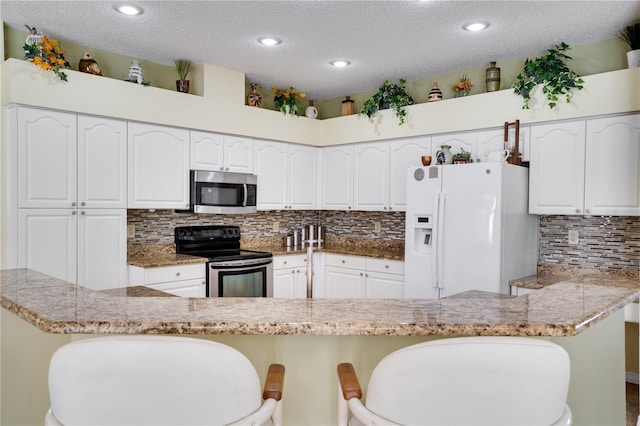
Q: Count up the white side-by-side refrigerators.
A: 1